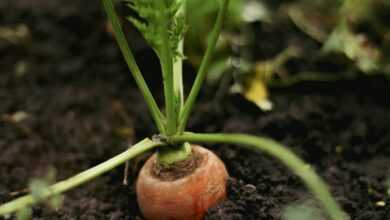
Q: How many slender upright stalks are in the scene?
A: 4